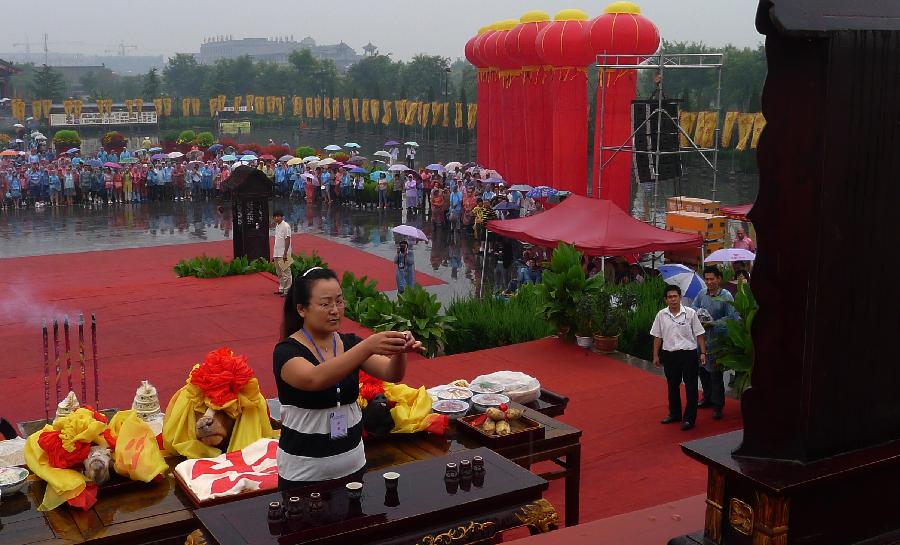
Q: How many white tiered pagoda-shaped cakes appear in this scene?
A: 2